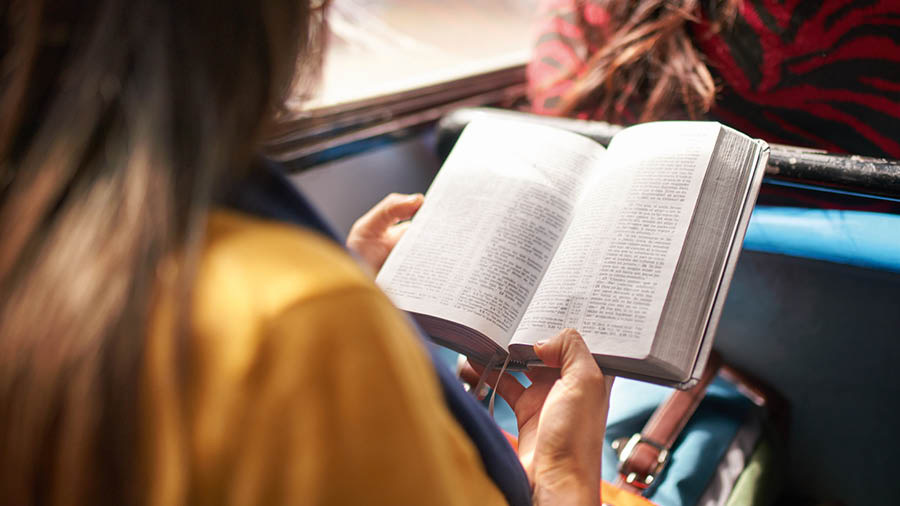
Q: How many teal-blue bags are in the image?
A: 1